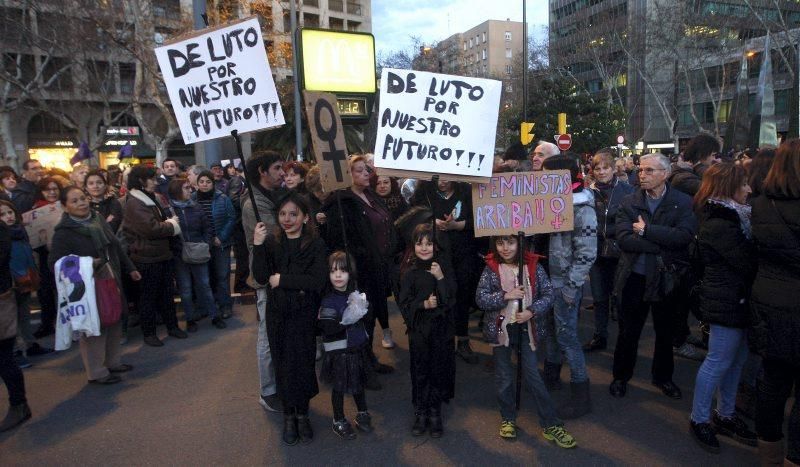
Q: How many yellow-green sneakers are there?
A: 2